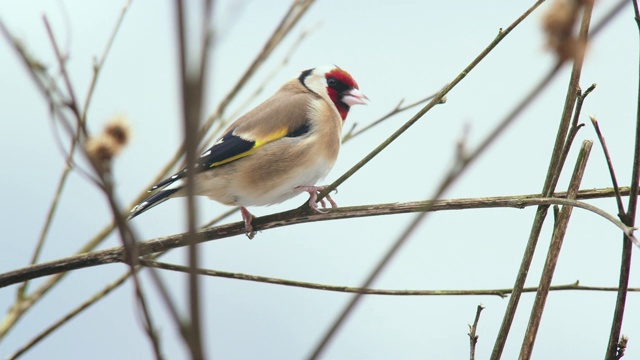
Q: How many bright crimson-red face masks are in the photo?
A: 1